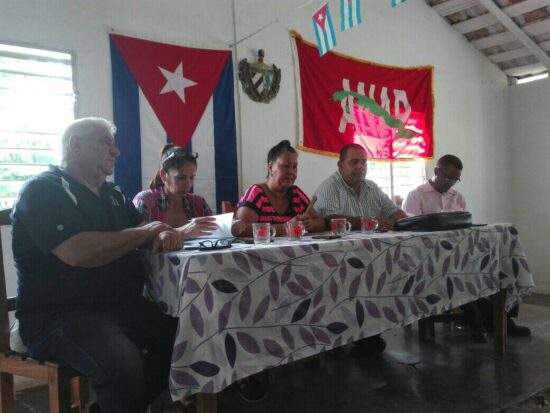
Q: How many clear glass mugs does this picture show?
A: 4